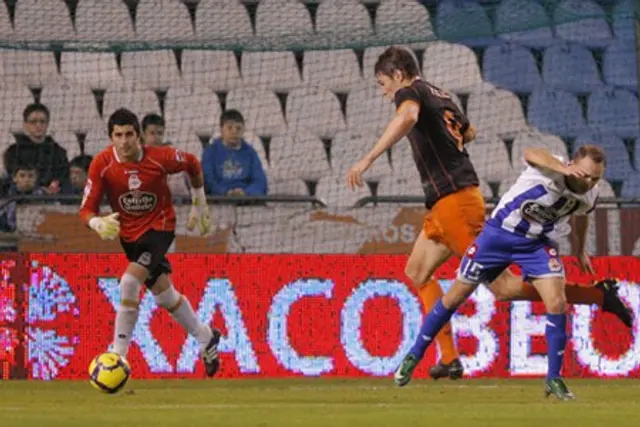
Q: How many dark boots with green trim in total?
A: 2